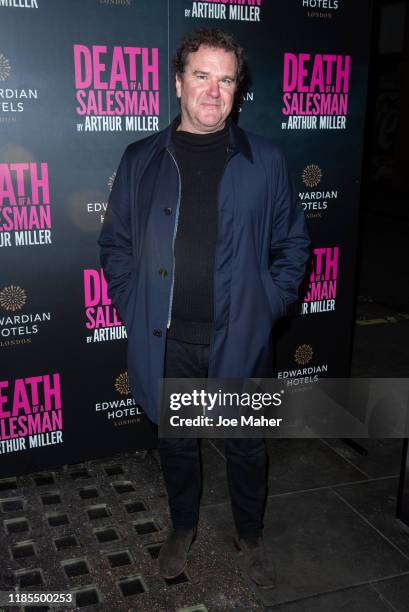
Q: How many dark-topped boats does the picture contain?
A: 0